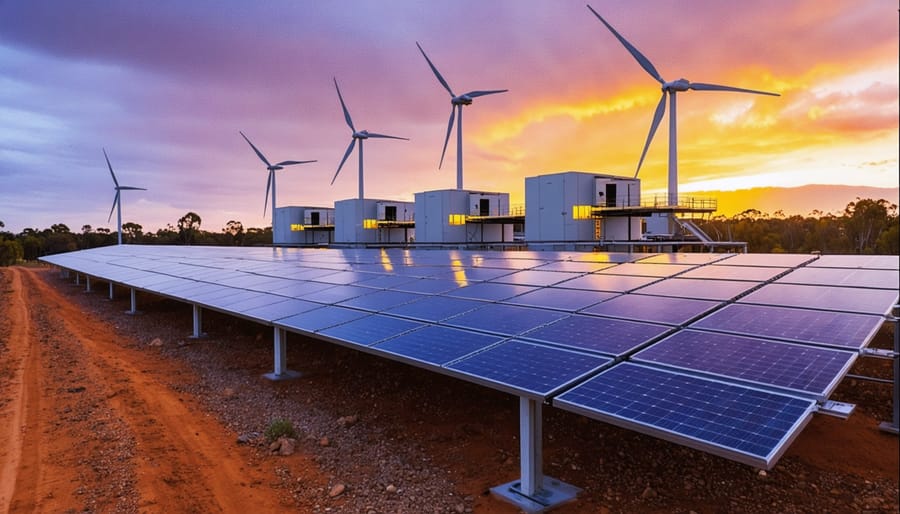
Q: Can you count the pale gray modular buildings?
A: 4